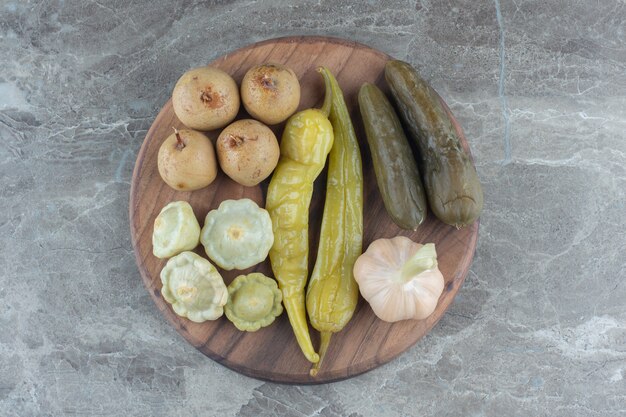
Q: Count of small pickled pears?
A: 4